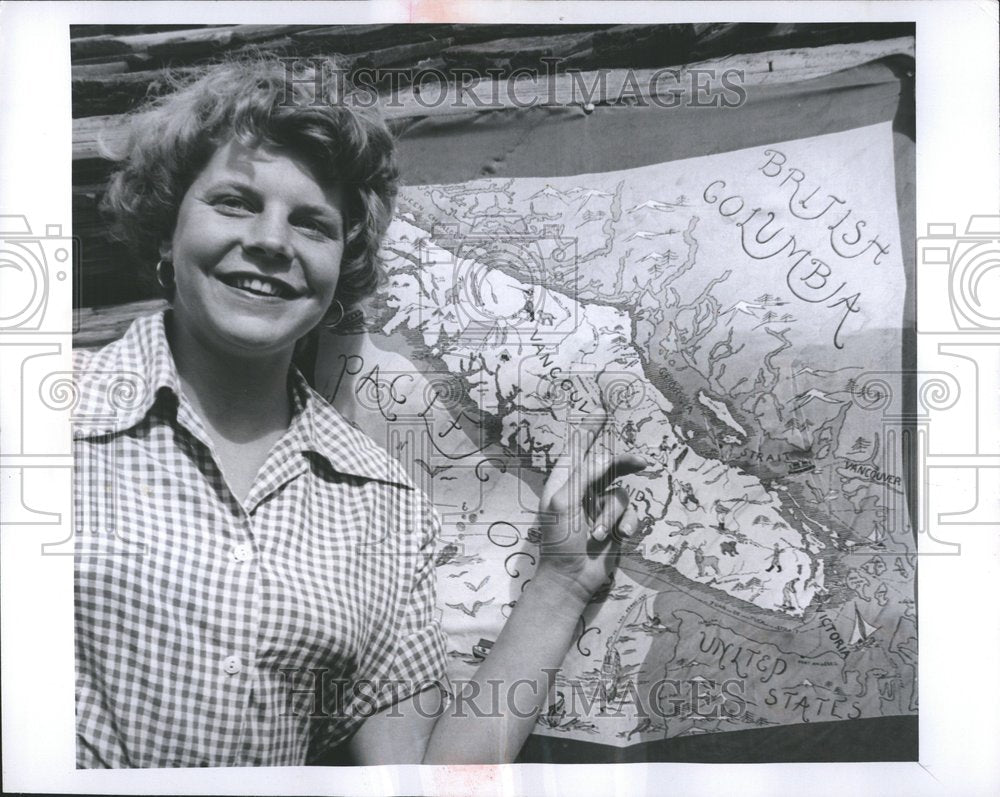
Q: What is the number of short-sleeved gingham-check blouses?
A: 1